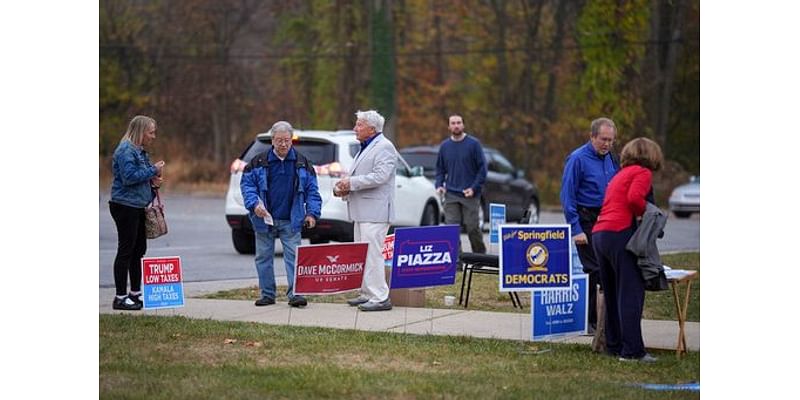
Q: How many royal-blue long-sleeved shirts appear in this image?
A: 1